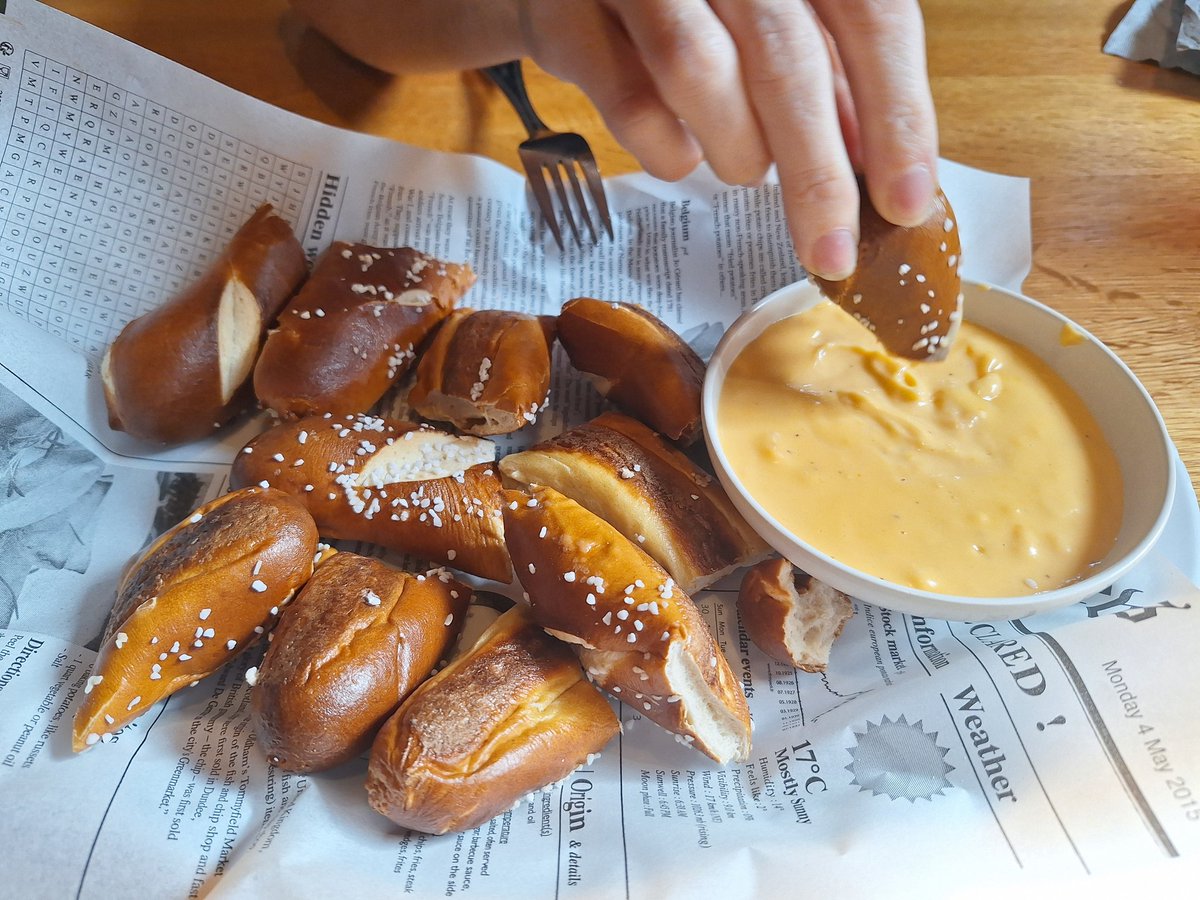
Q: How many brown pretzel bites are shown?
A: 12